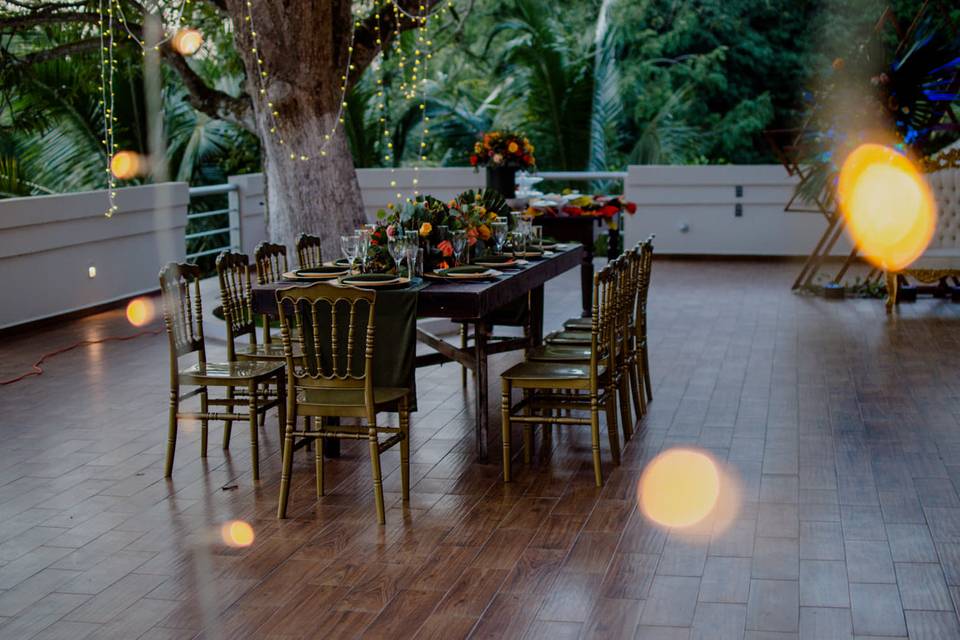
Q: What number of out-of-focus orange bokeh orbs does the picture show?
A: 6